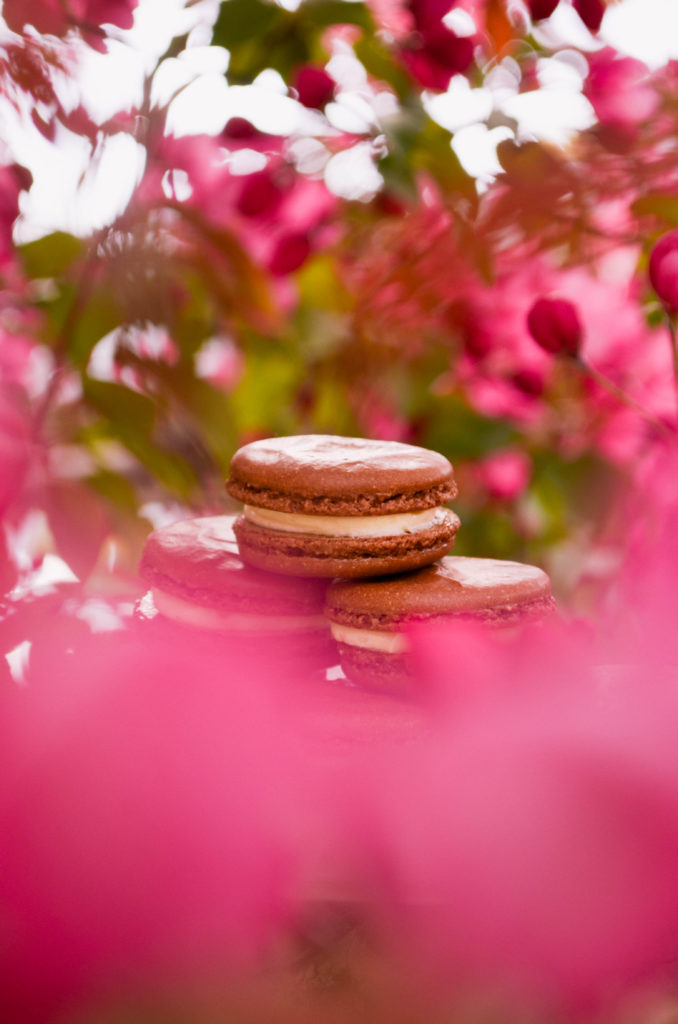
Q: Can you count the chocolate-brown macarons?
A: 3